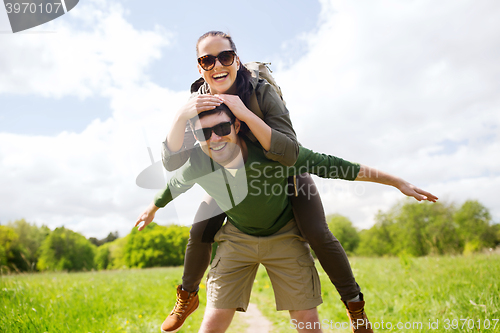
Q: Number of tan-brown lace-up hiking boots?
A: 2